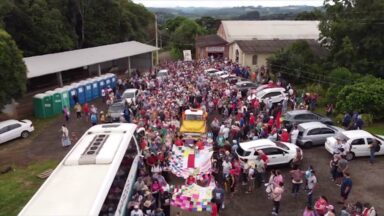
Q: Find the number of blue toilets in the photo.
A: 7